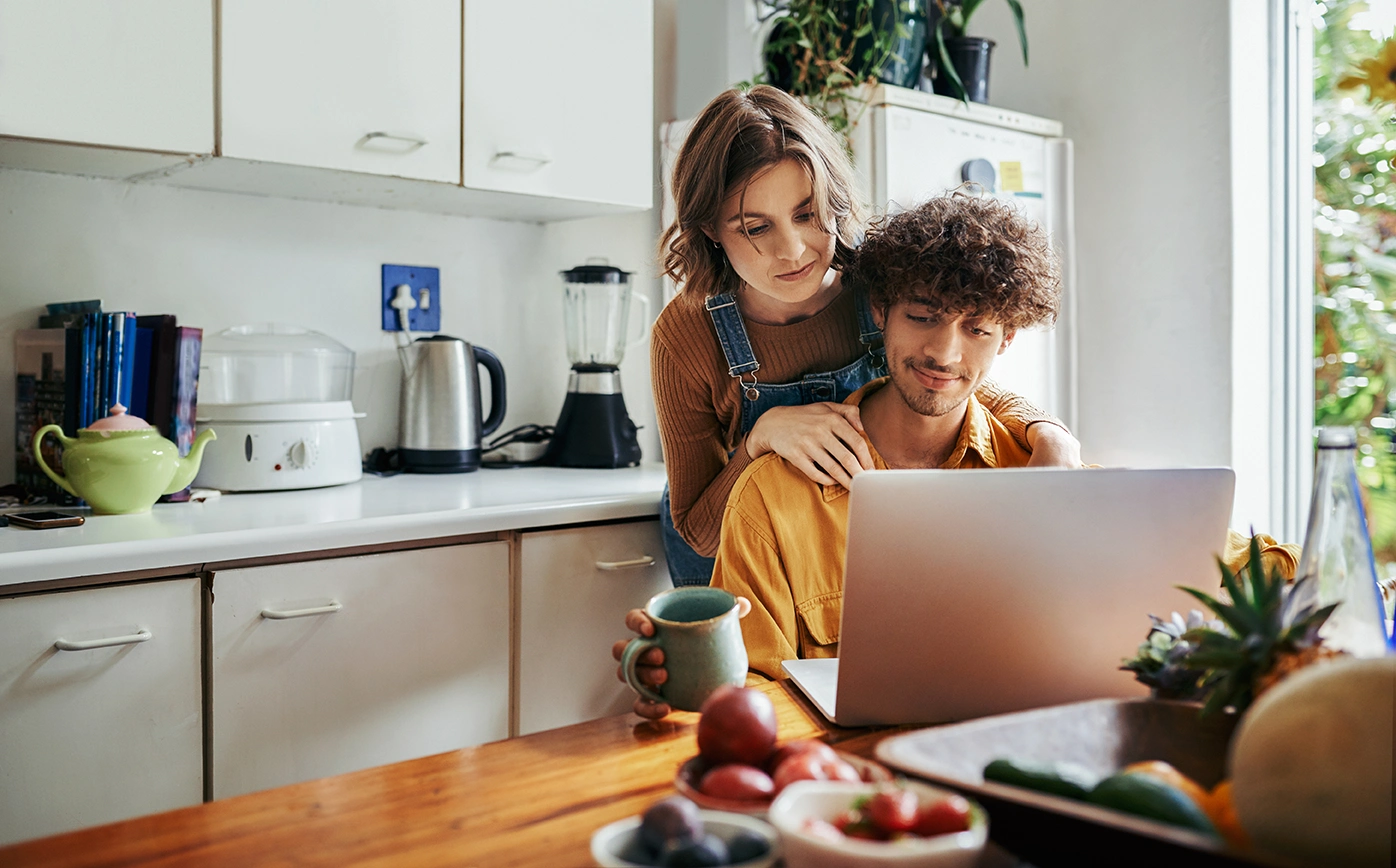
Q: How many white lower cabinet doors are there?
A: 3